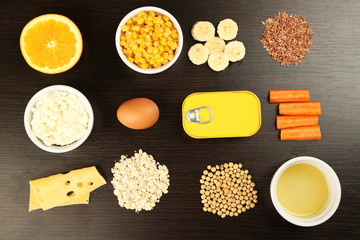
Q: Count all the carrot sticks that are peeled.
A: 4